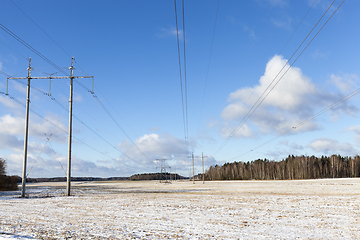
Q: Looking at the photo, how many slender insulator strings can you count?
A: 3